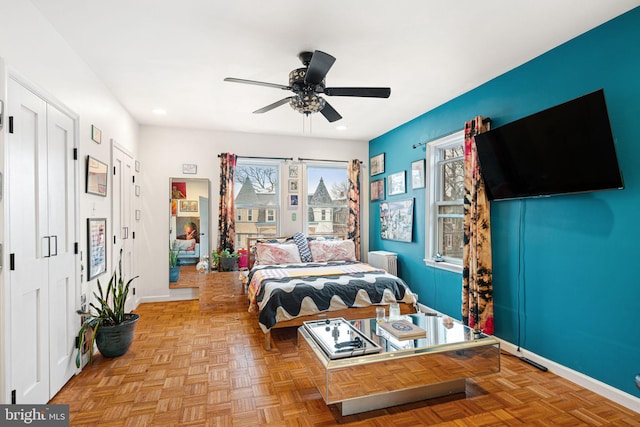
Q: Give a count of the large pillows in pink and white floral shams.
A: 2